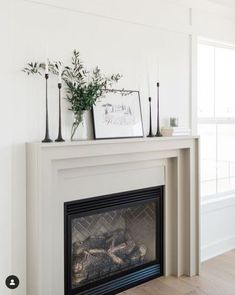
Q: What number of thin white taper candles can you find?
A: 4